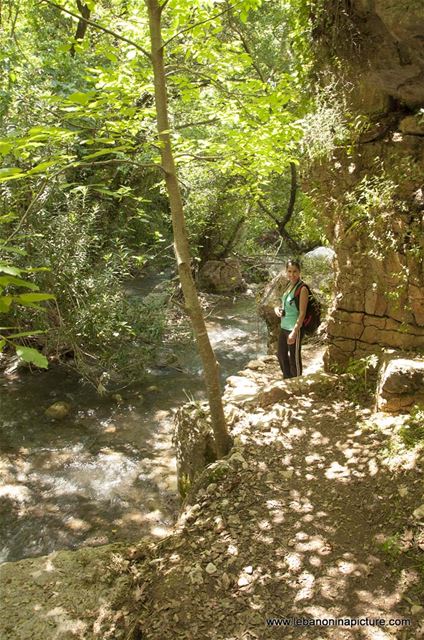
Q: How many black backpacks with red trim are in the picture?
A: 1